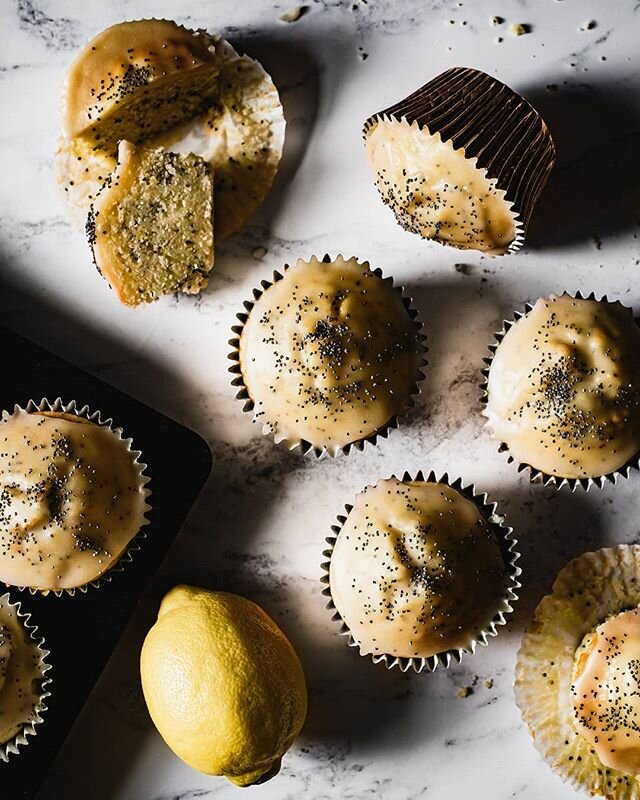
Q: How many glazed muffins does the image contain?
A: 8